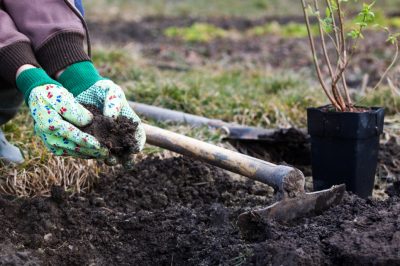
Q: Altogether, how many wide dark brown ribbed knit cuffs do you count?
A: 2